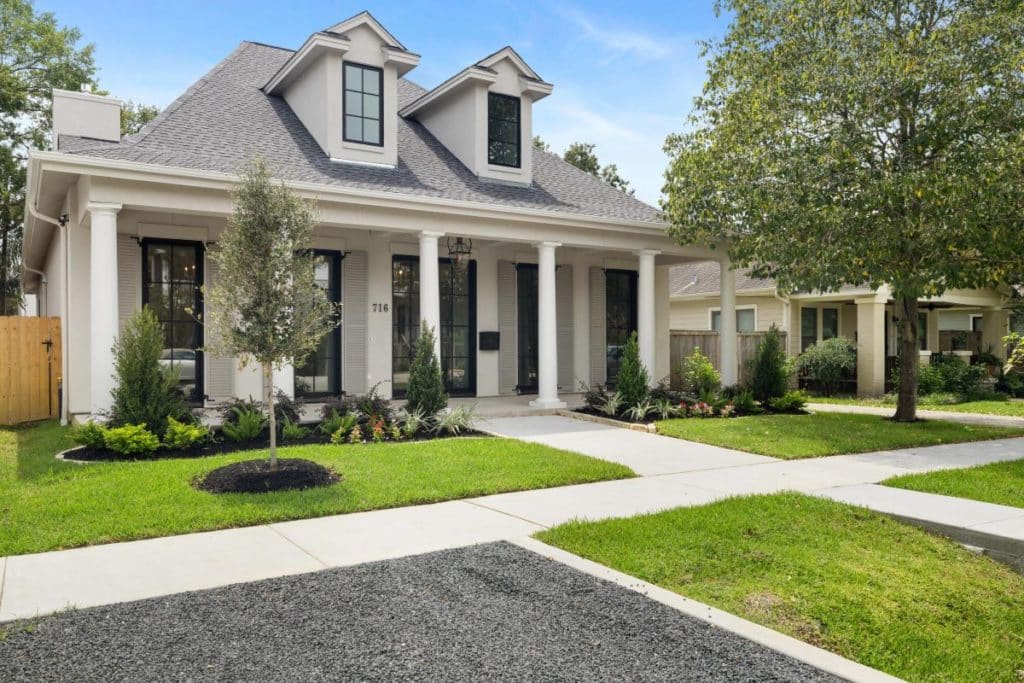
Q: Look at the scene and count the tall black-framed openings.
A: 5